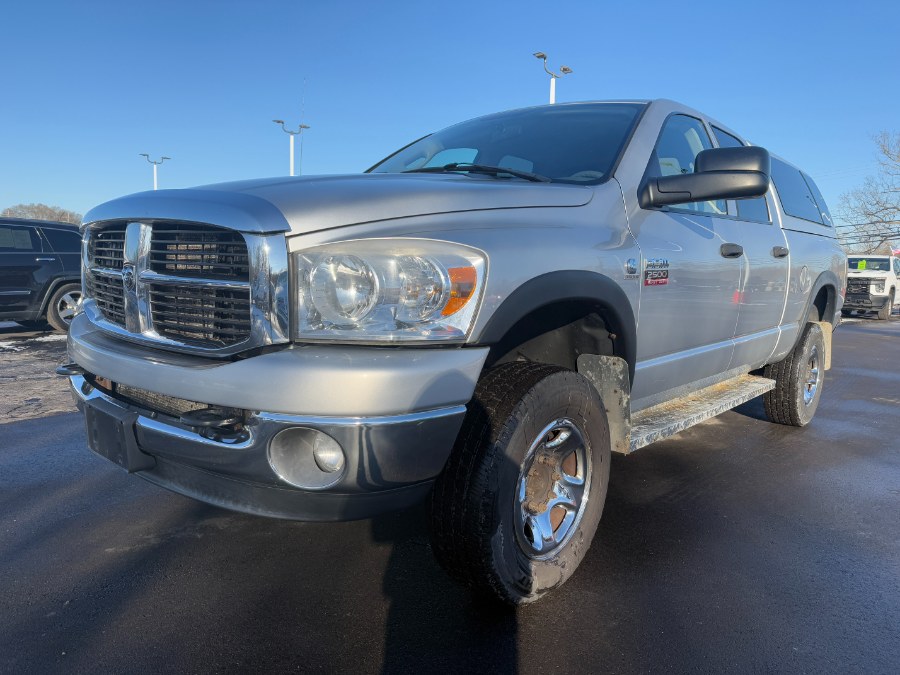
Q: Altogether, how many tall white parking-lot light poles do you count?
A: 3